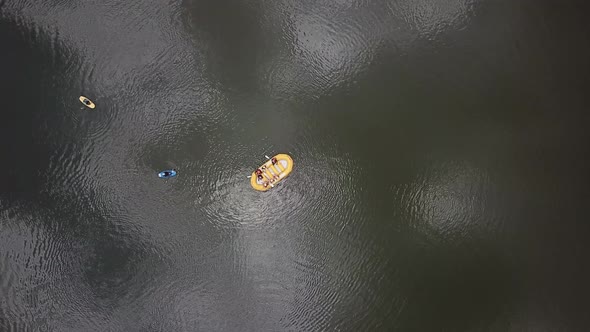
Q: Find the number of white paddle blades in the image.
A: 3